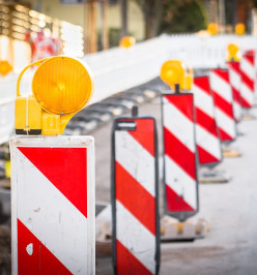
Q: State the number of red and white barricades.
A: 7